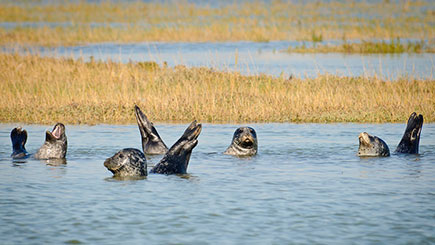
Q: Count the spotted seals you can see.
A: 4